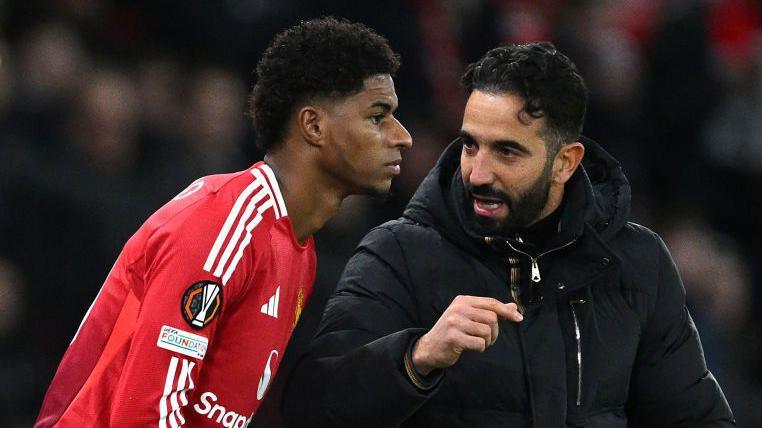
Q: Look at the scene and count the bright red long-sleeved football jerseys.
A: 1